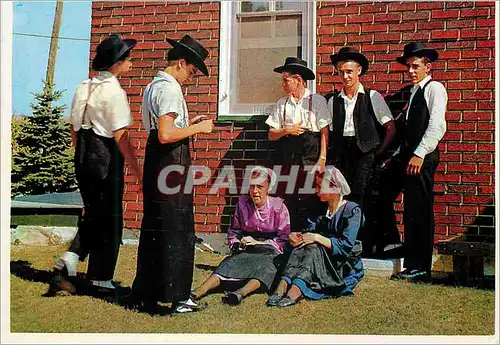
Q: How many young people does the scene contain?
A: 7